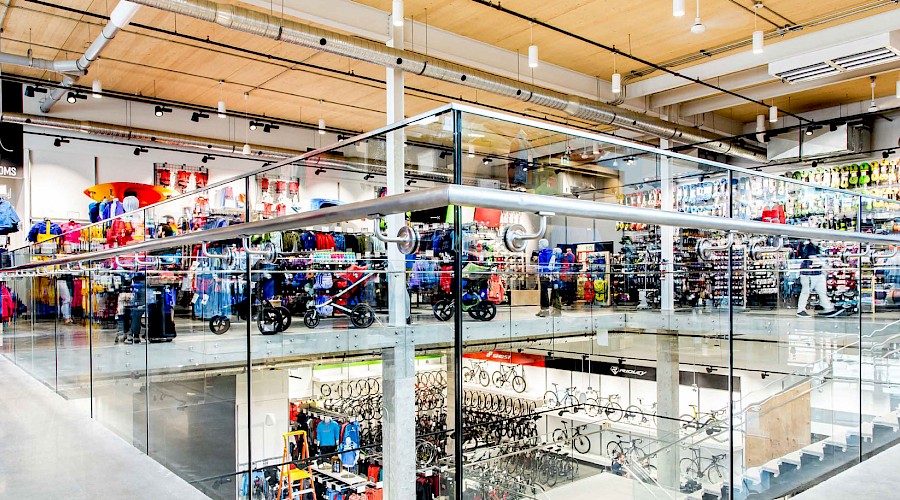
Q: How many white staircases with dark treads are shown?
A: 1